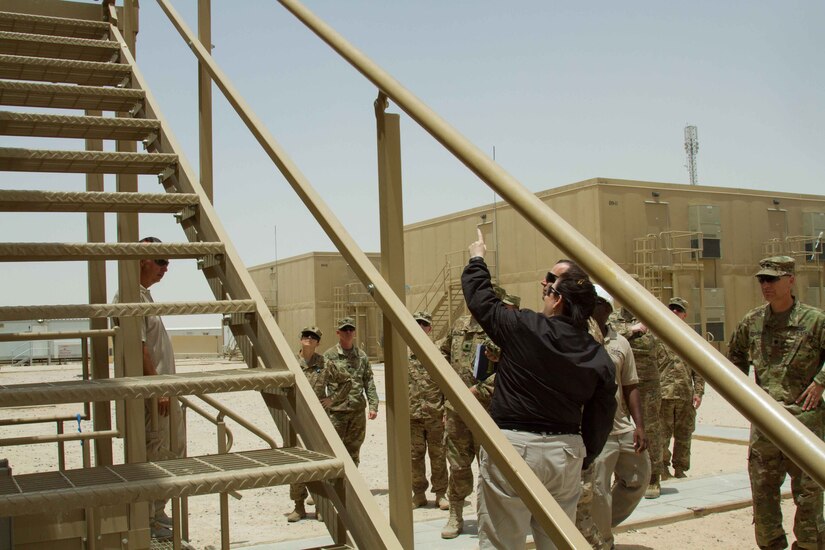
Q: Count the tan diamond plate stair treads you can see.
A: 11